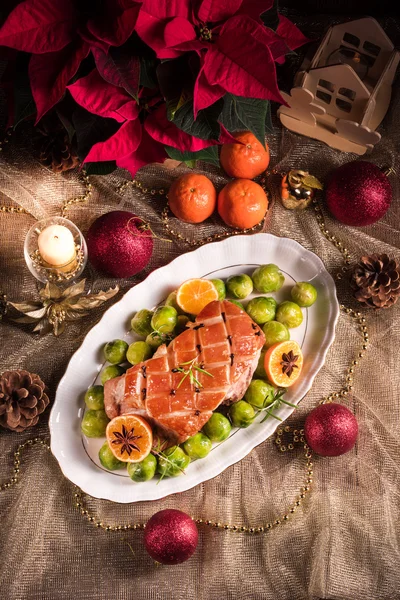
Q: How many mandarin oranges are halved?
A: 3